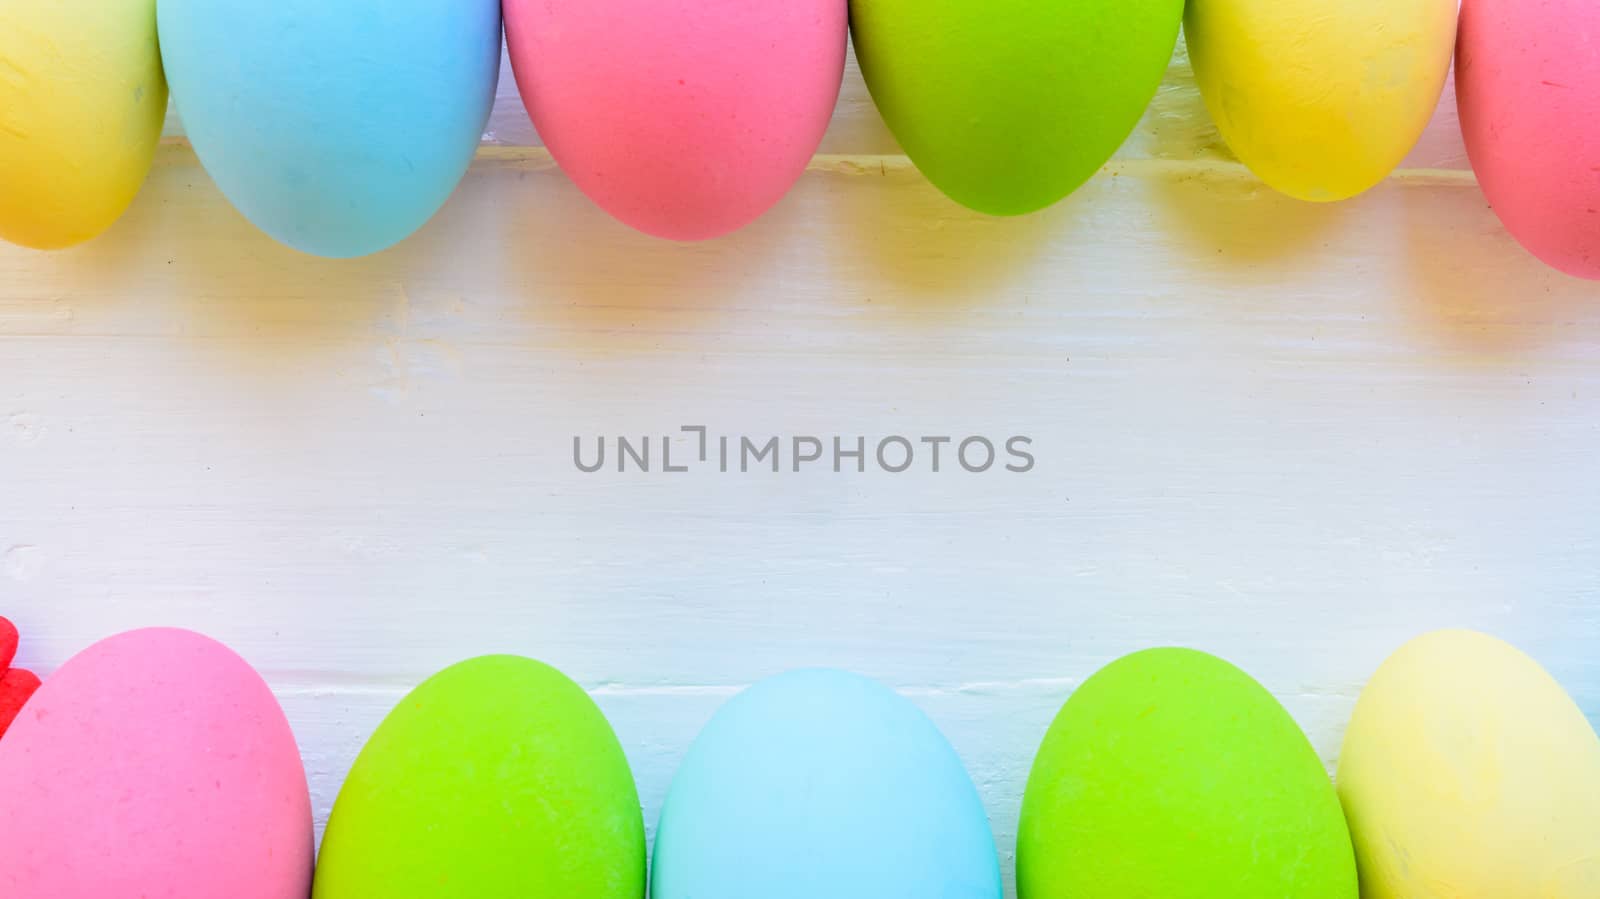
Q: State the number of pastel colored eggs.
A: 11